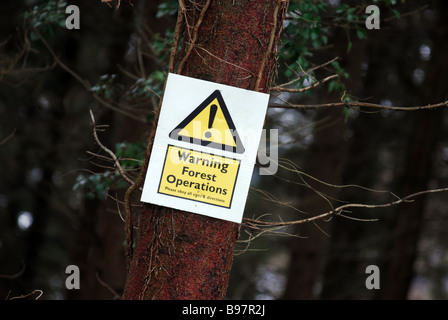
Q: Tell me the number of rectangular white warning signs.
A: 1